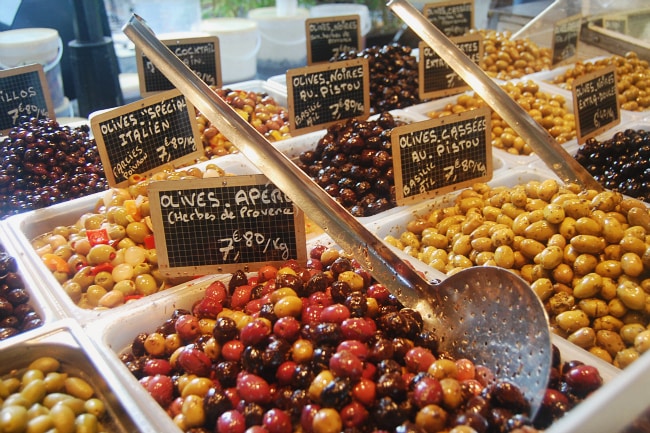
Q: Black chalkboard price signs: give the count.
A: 11